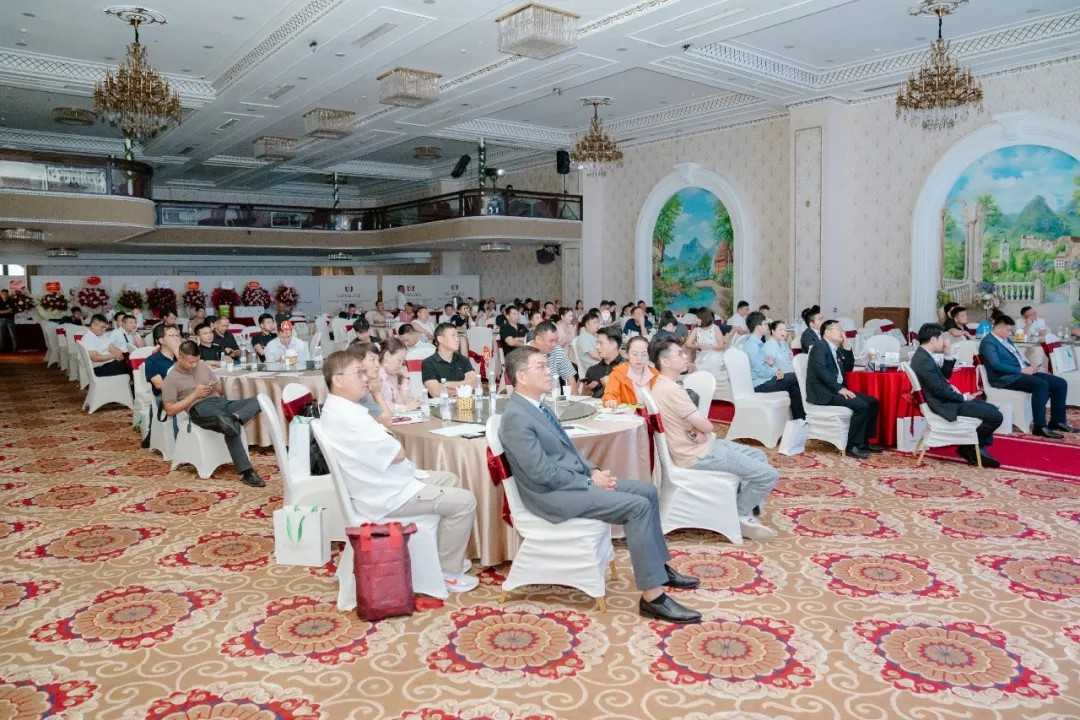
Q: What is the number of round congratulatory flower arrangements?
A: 9